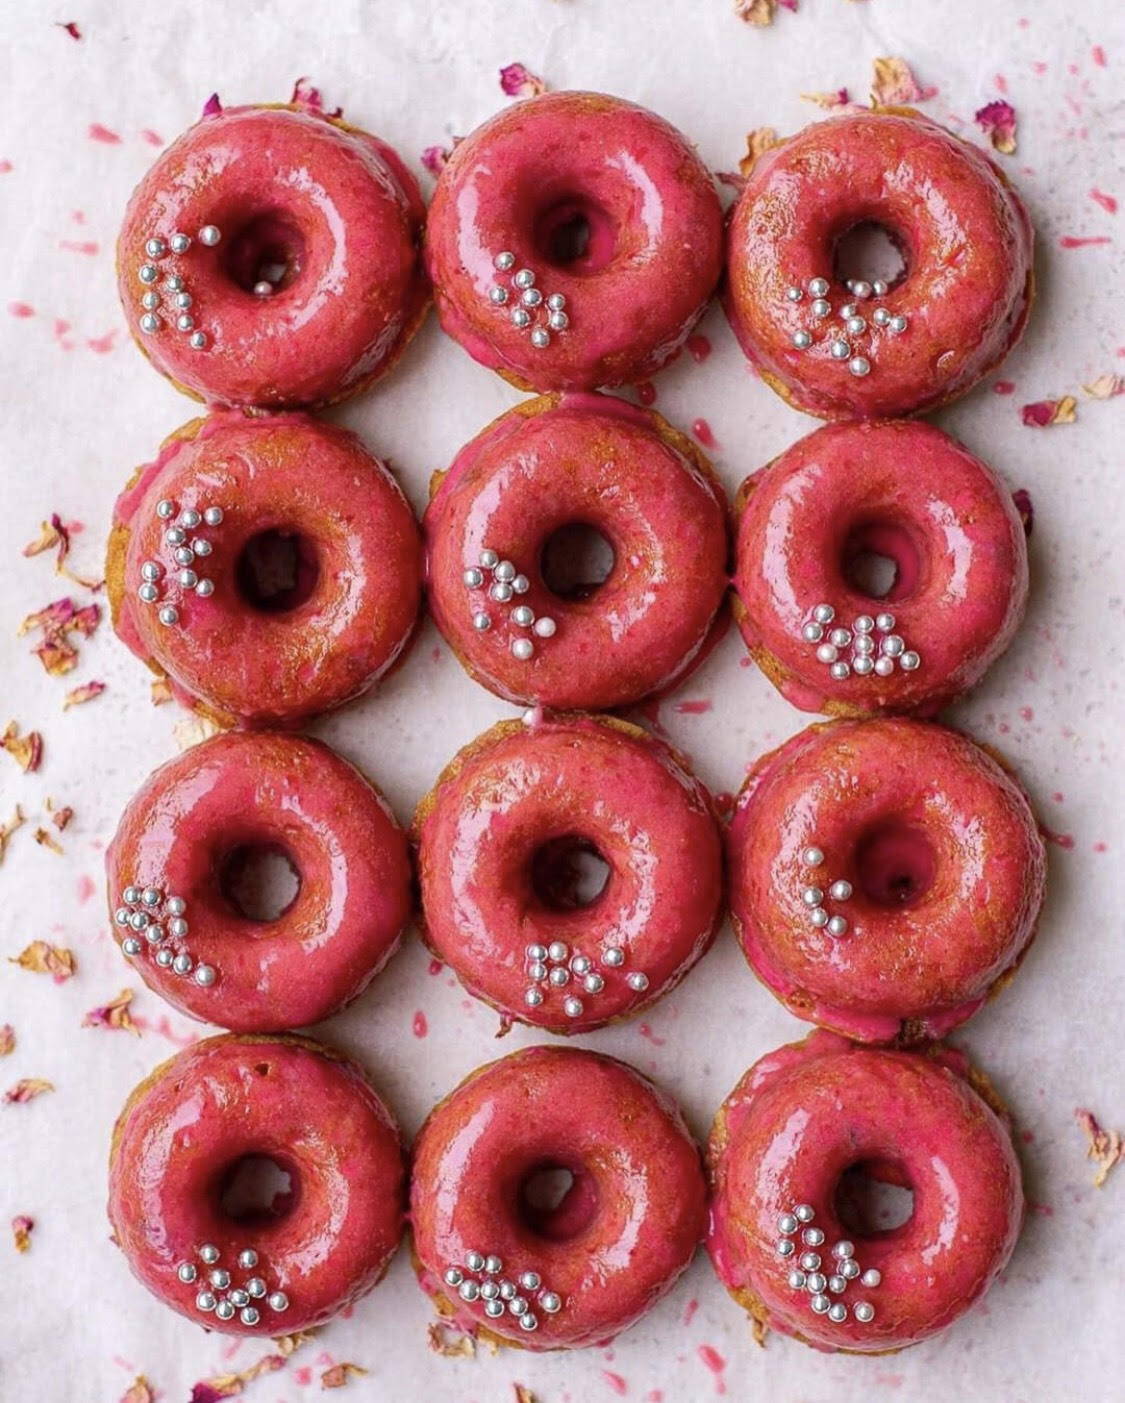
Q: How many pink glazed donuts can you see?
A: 12